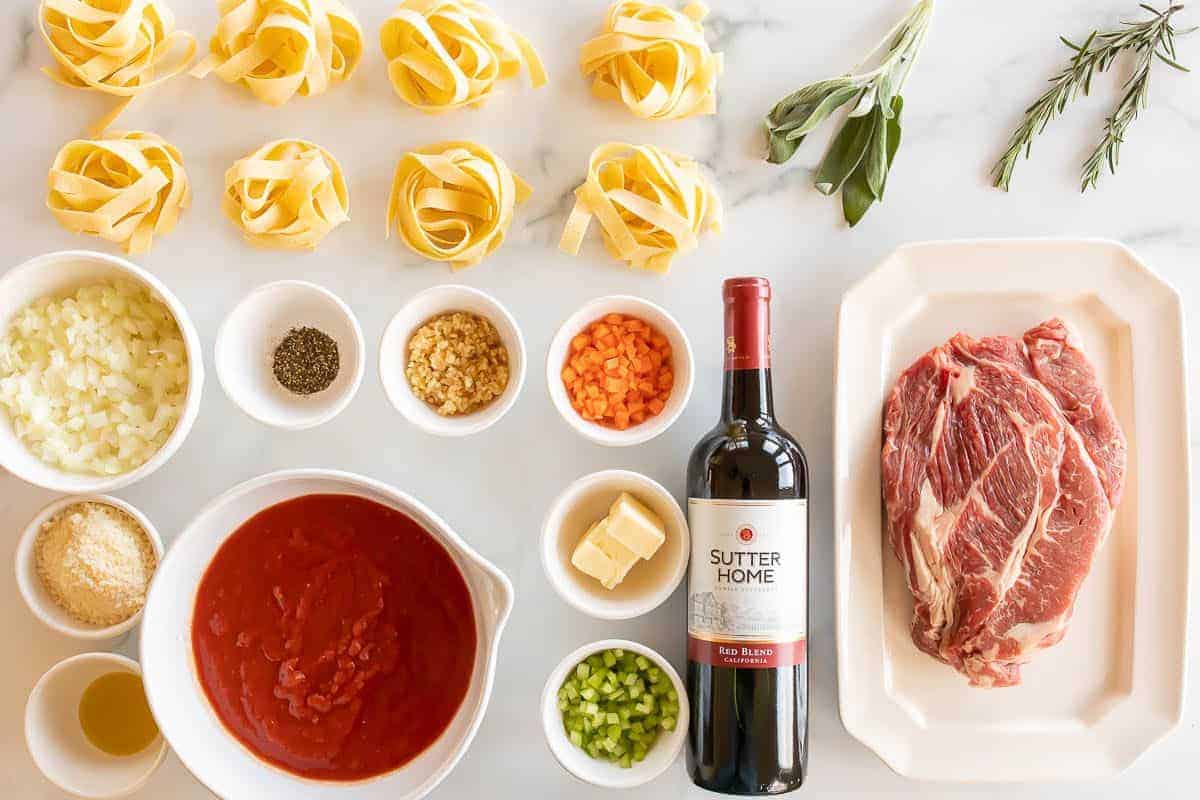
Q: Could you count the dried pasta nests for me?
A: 8